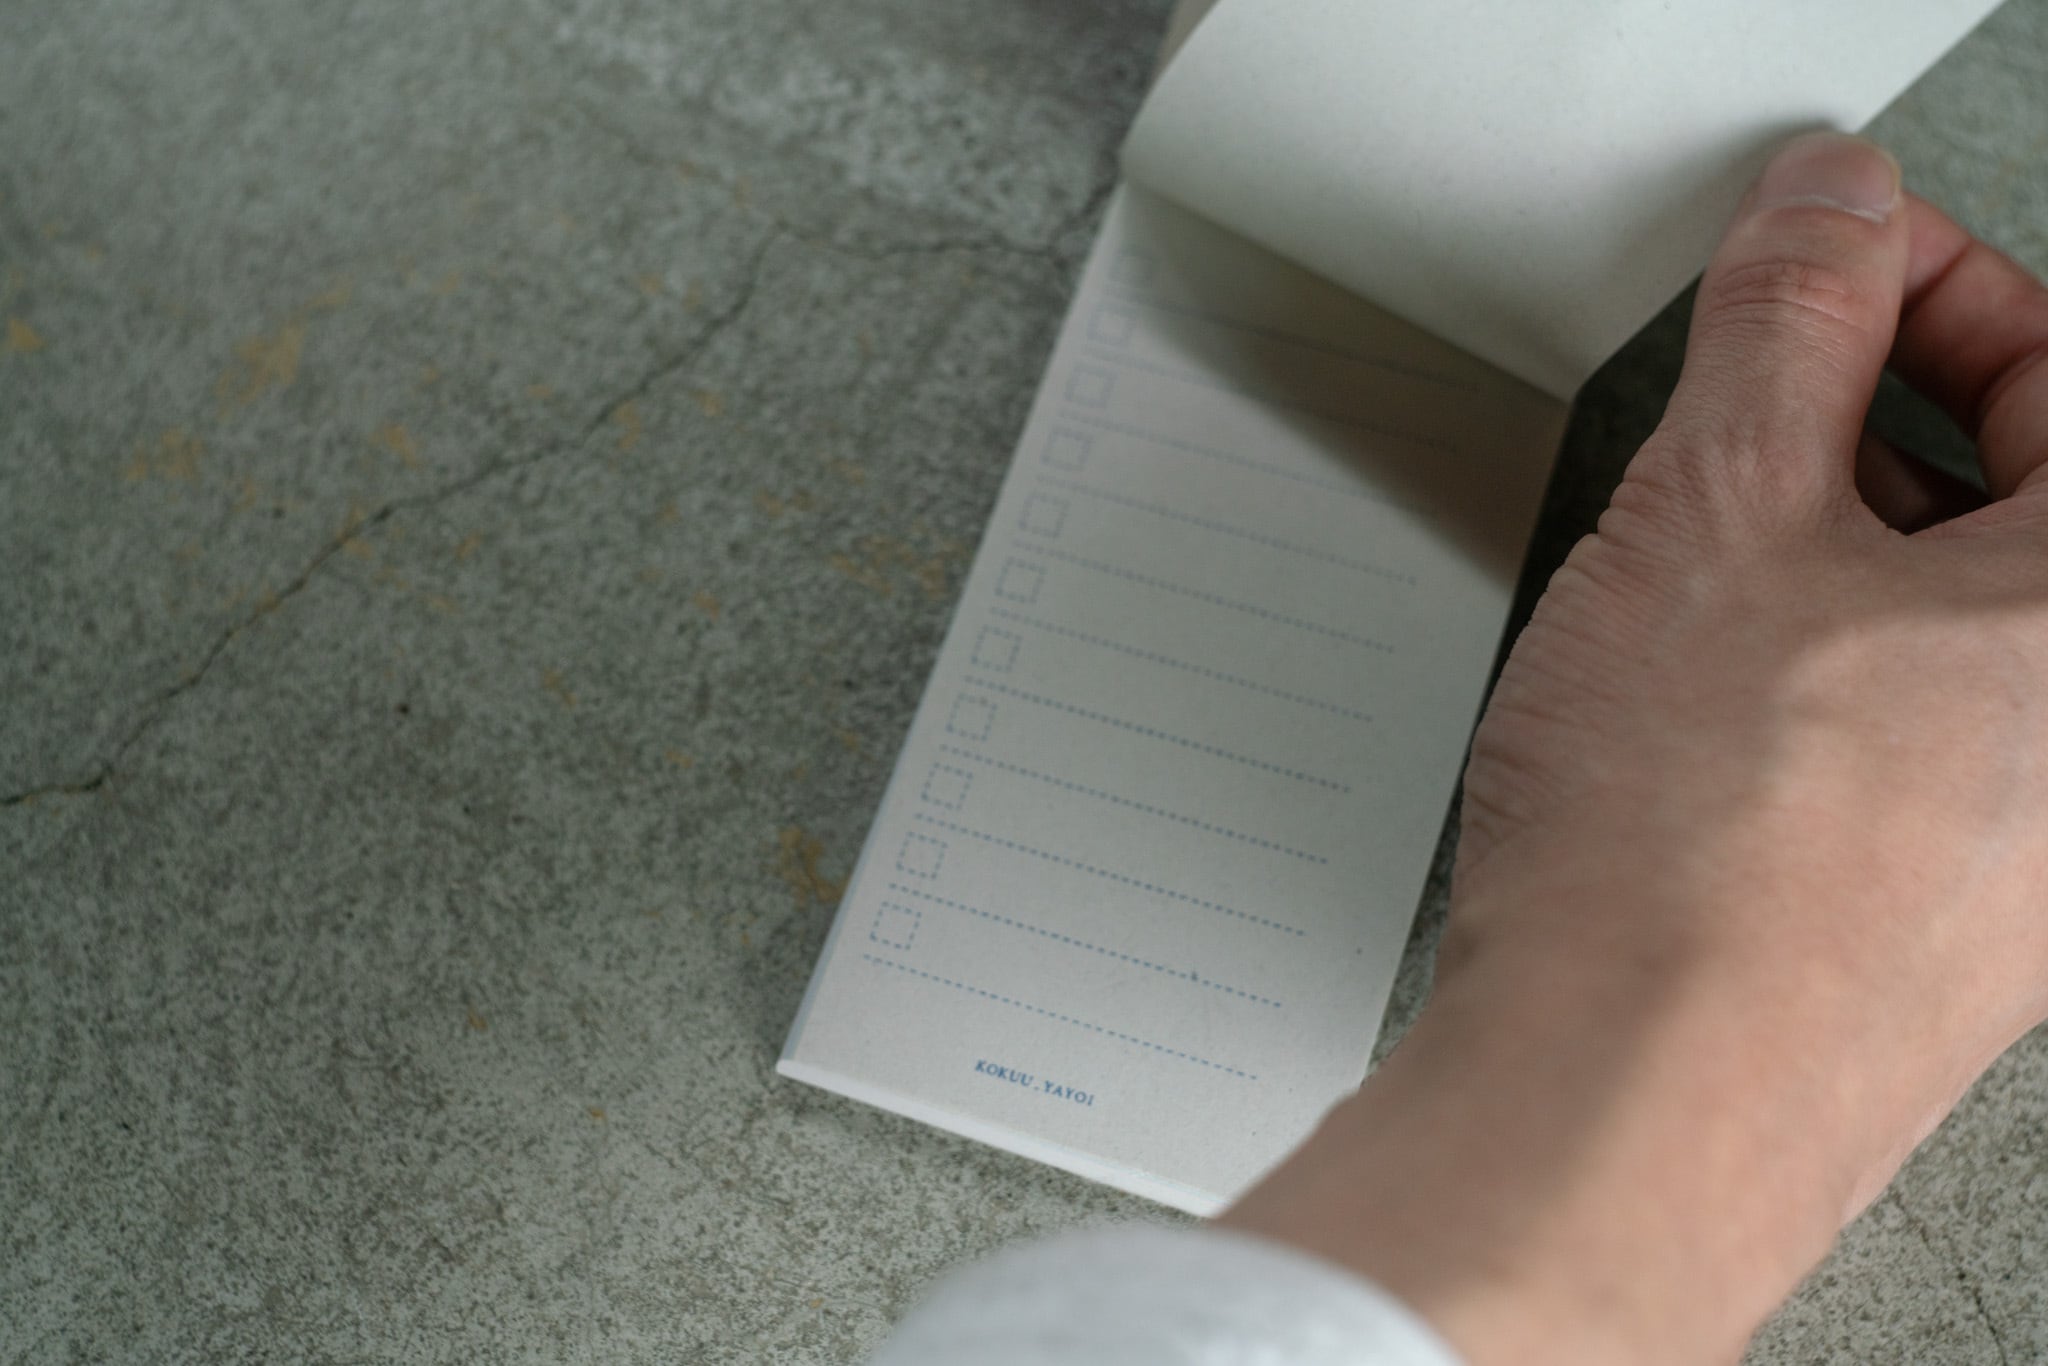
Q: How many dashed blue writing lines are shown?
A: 11